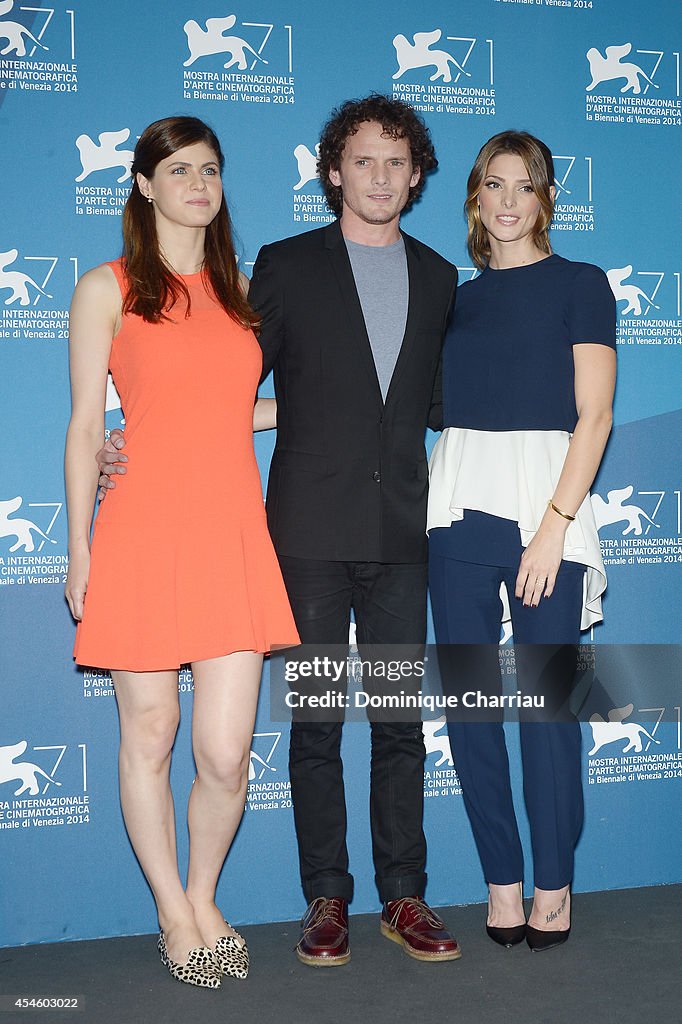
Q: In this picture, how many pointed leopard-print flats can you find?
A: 2